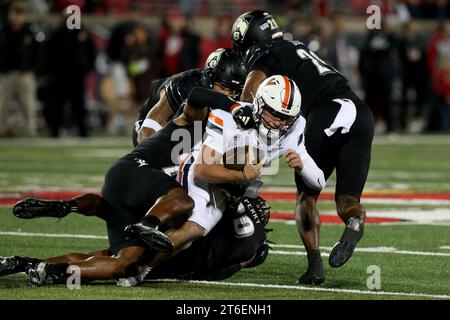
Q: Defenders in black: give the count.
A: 4